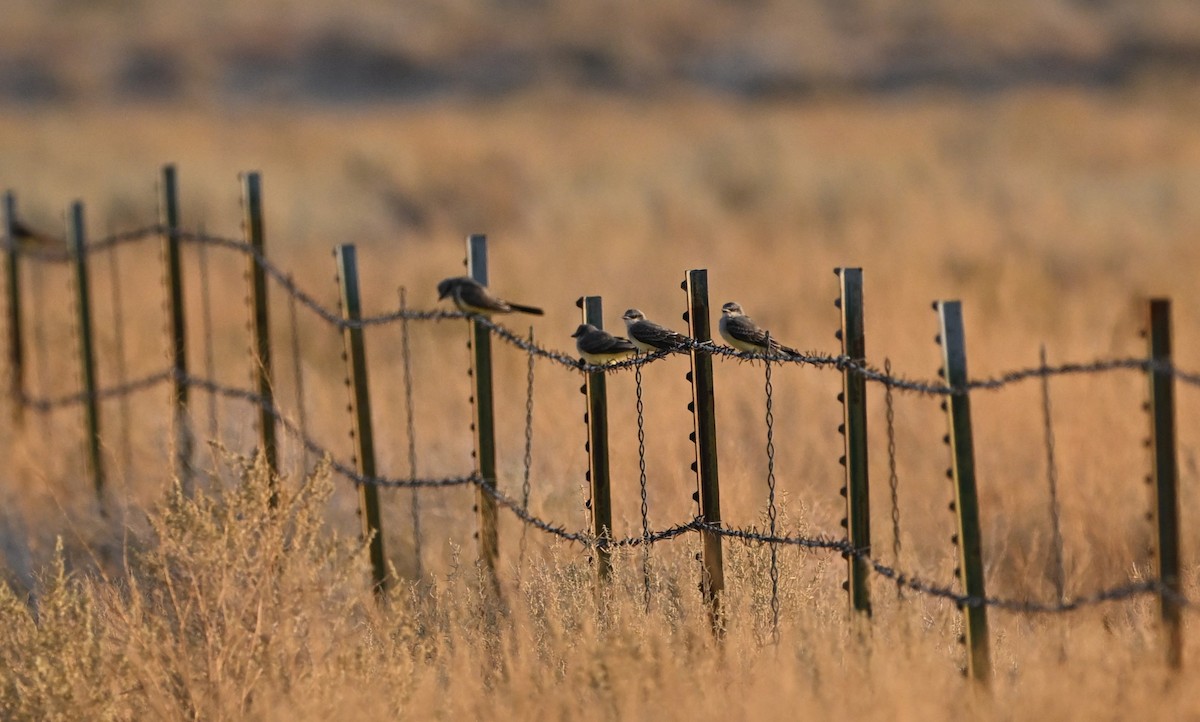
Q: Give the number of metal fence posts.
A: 11